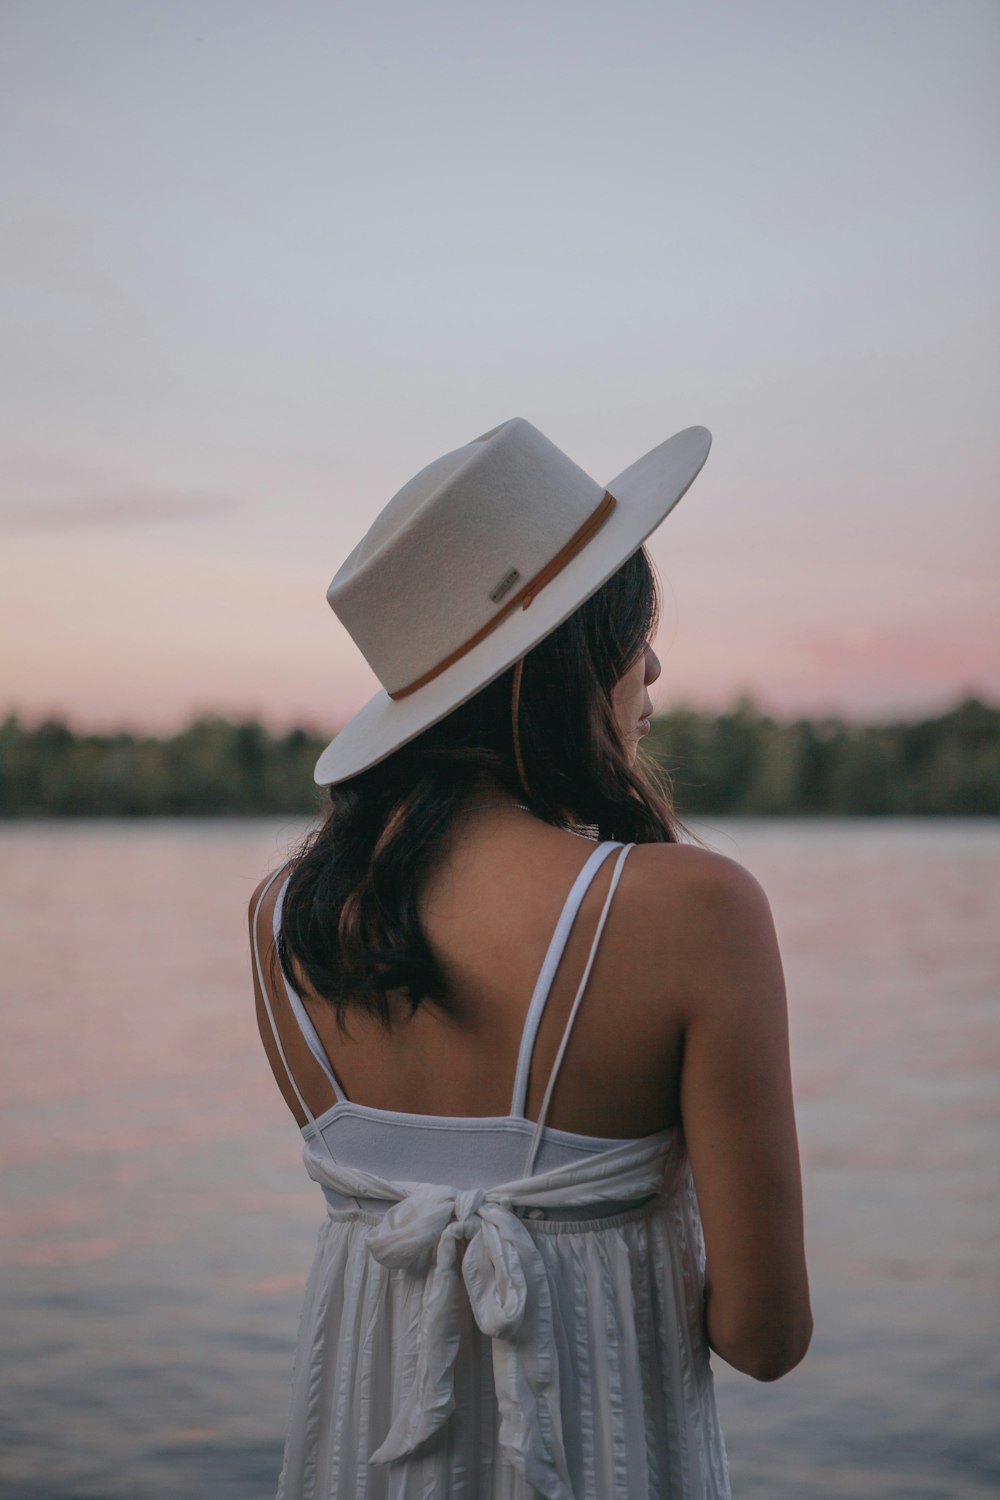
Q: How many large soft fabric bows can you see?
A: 1